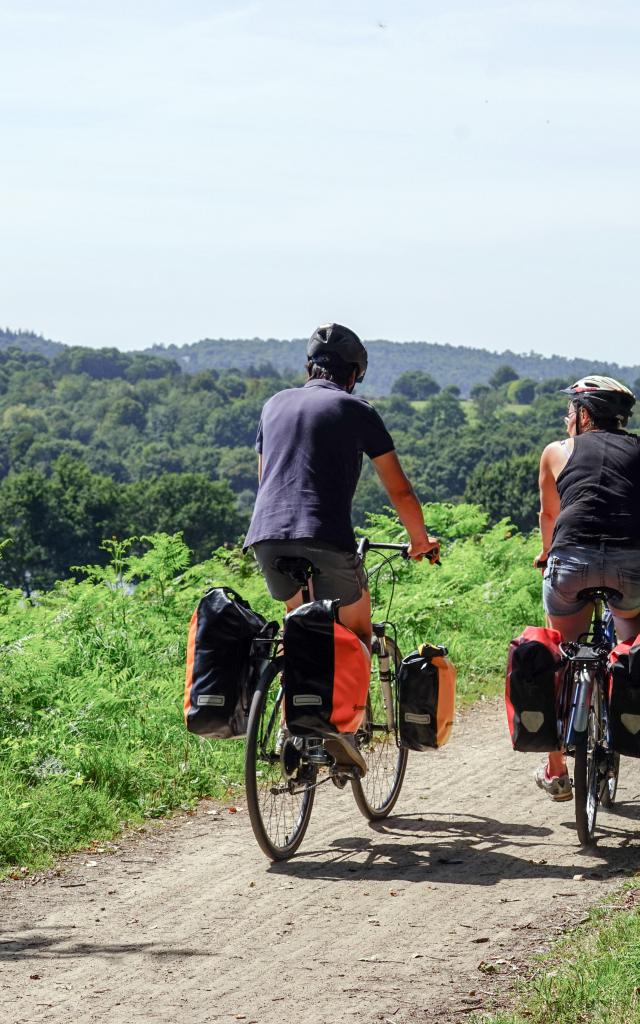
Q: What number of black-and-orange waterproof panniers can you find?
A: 3